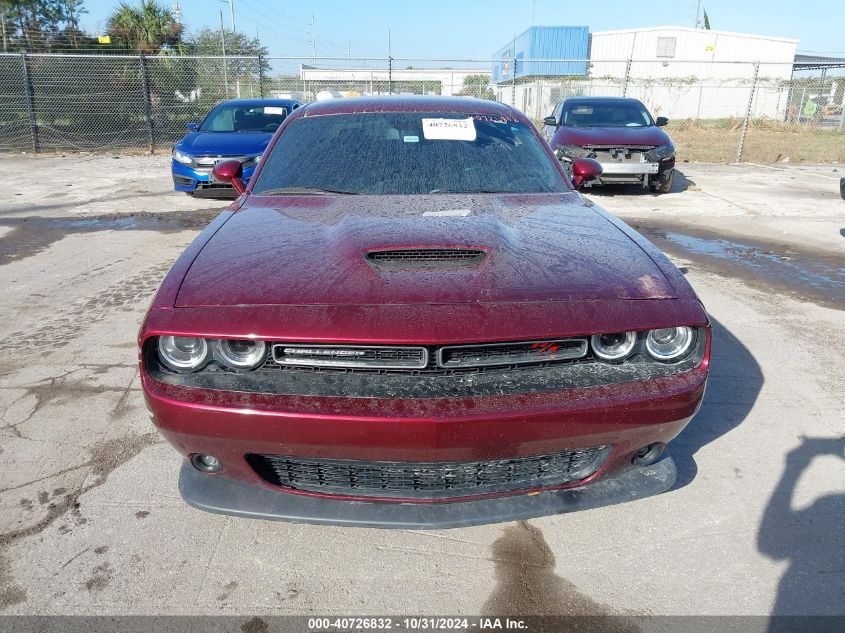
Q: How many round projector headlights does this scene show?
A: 4